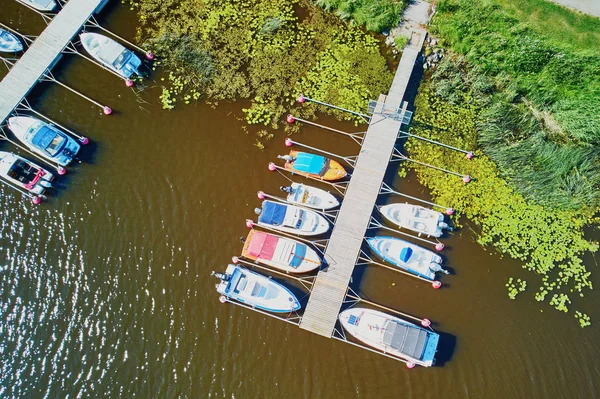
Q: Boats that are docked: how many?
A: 13